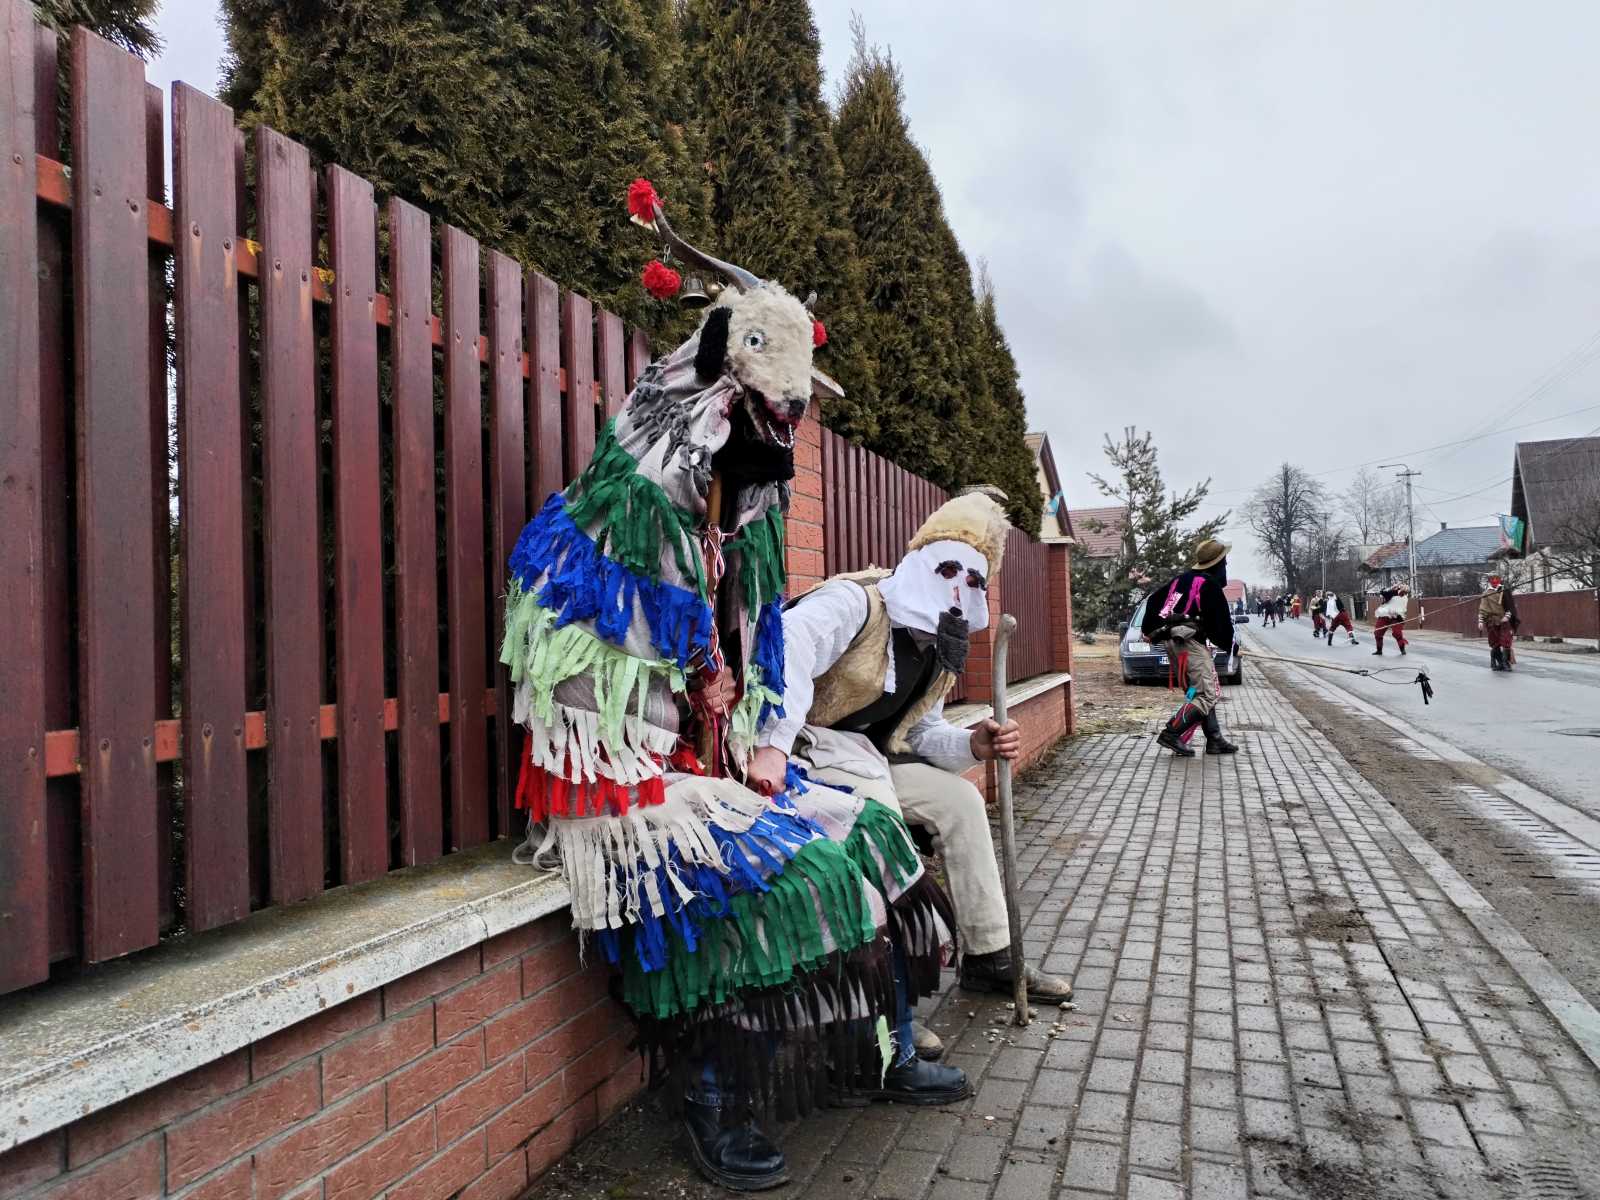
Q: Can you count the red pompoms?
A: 3